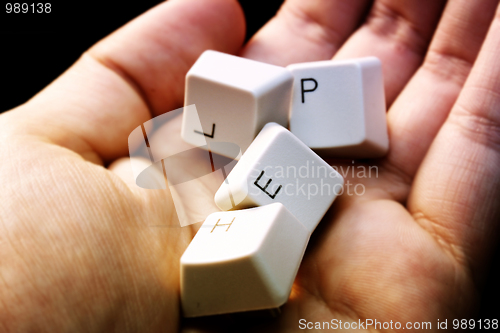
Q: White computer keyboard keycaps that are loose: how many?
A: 4